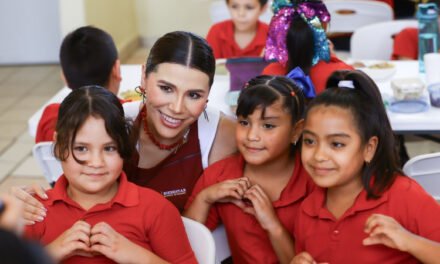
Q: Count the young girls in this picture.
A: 4